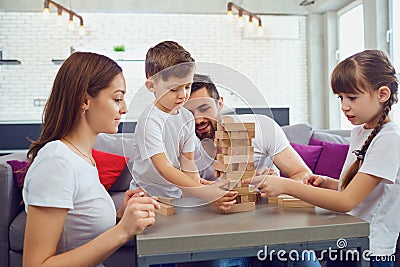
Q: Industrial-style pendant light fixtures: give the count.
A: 2